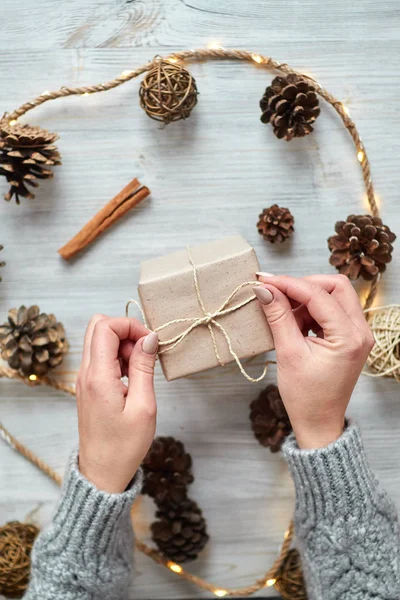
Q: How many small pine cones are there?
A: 1